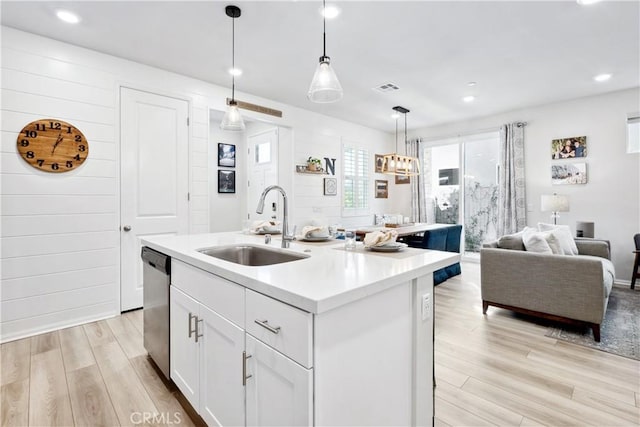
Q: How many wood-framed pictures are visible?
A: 3